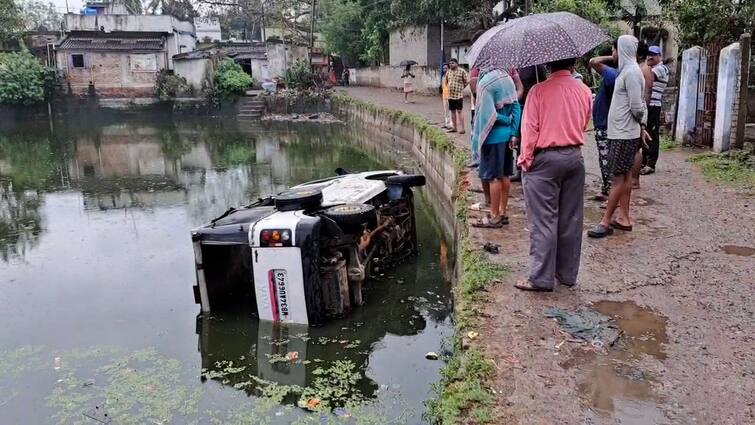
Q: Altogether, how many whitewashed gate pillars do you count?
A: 2